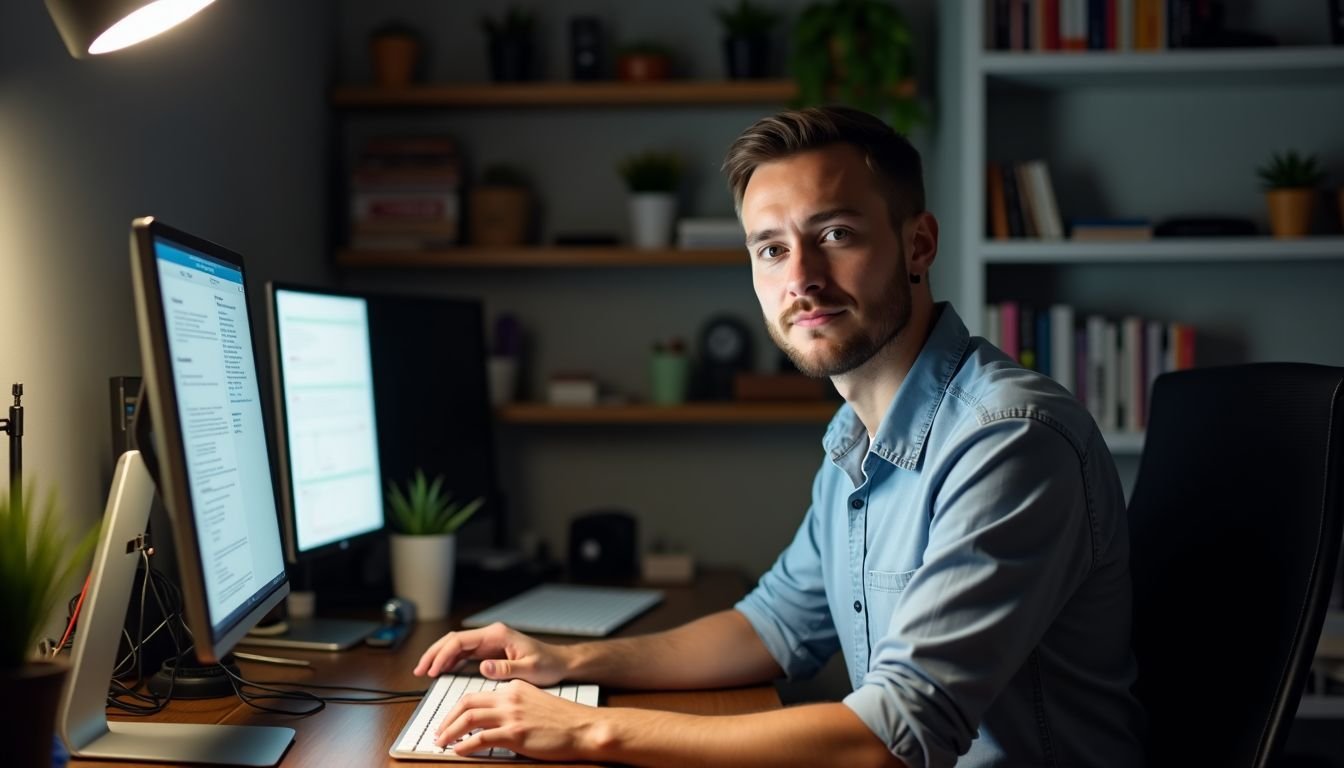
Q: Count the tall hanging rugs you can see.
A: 0